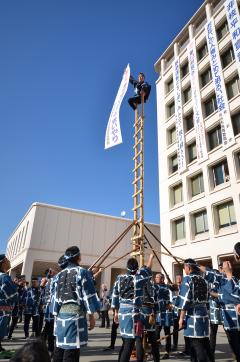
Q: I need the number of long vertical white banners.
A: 5